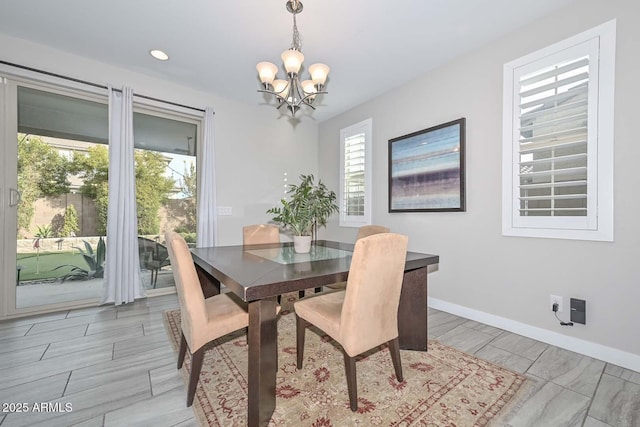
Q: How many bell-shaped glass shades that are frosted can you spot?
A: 5